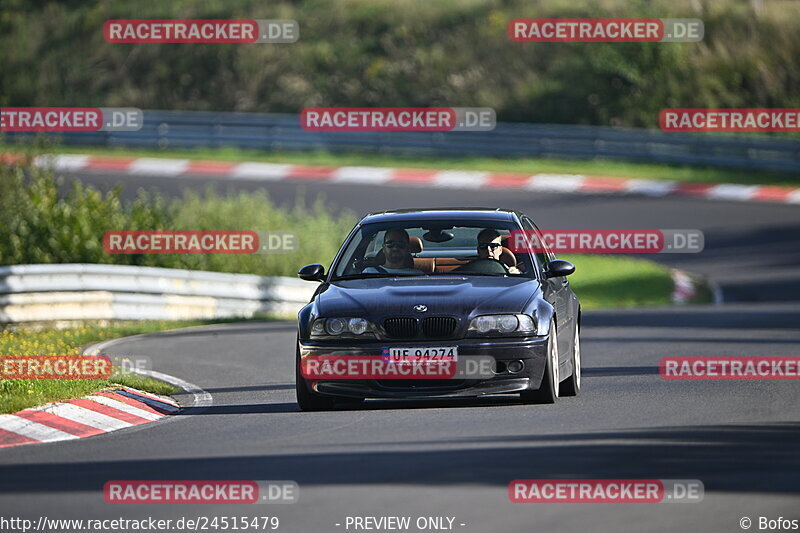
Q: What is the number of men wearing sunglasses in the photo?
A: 2